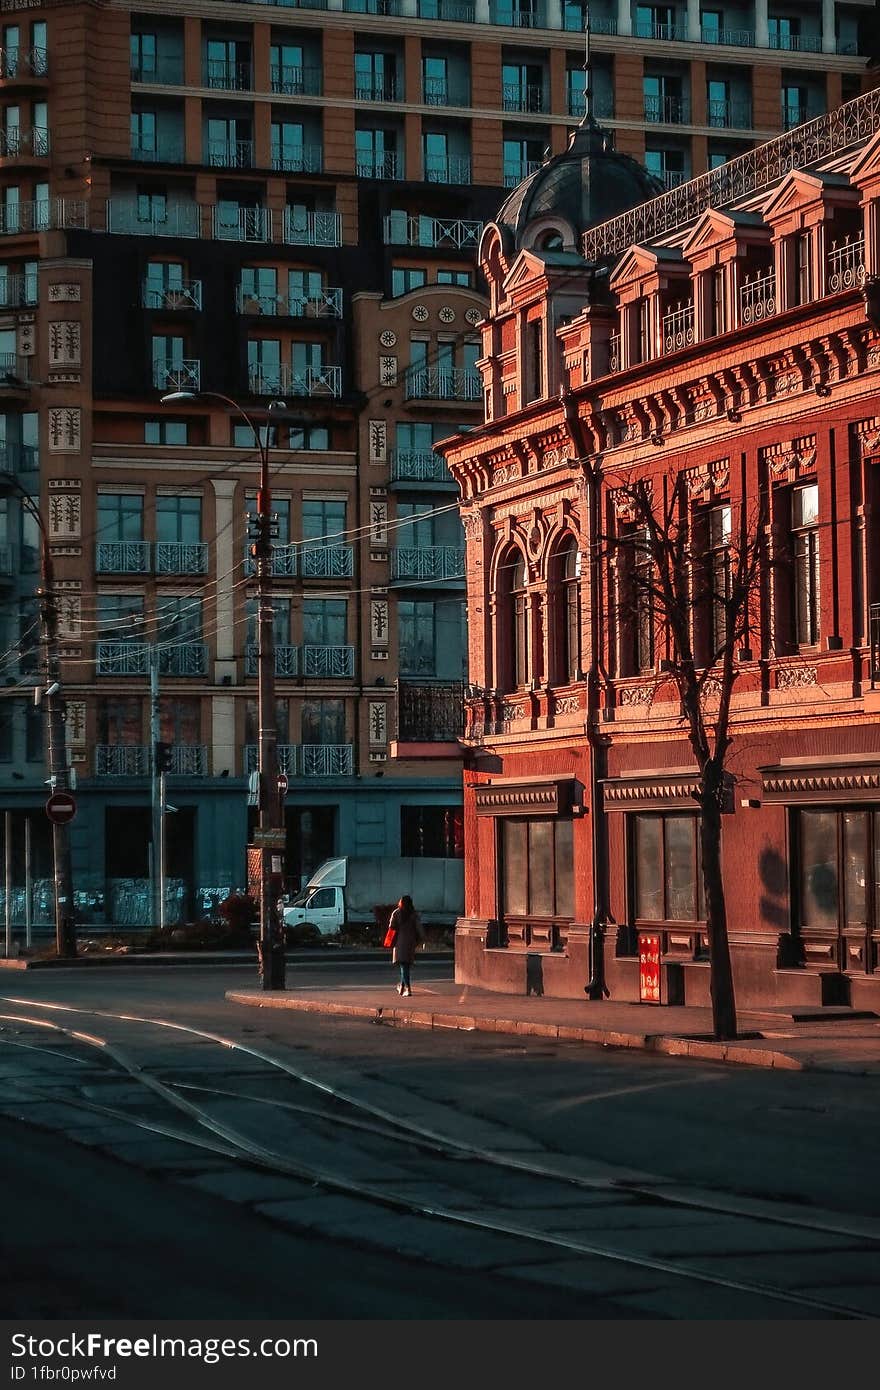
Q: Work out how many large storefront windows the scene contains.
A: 3